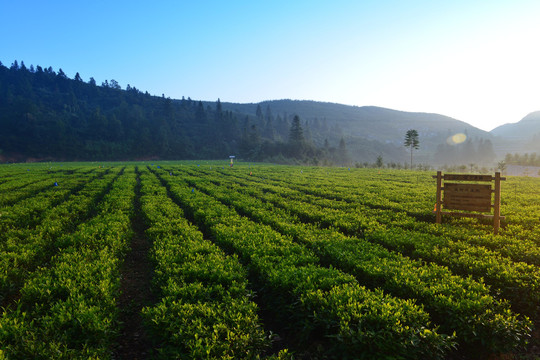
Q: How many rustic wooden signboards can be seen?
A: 1